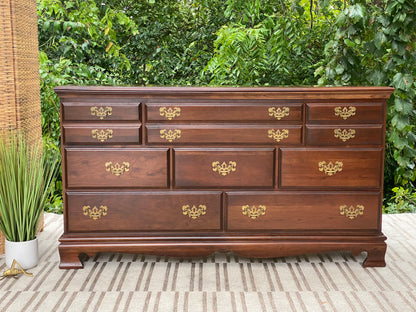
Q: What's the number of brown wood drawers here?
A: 11